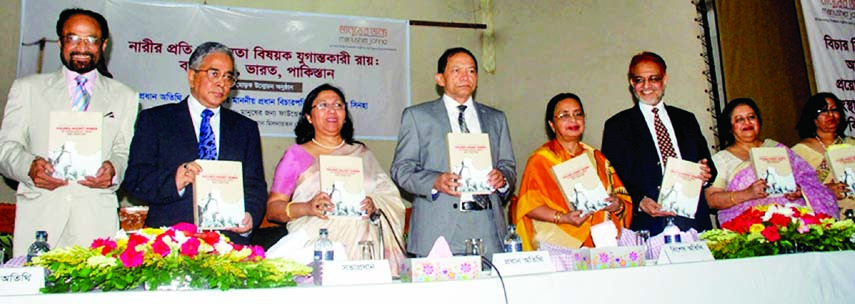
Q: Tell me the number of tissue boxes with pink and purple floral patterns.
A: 2